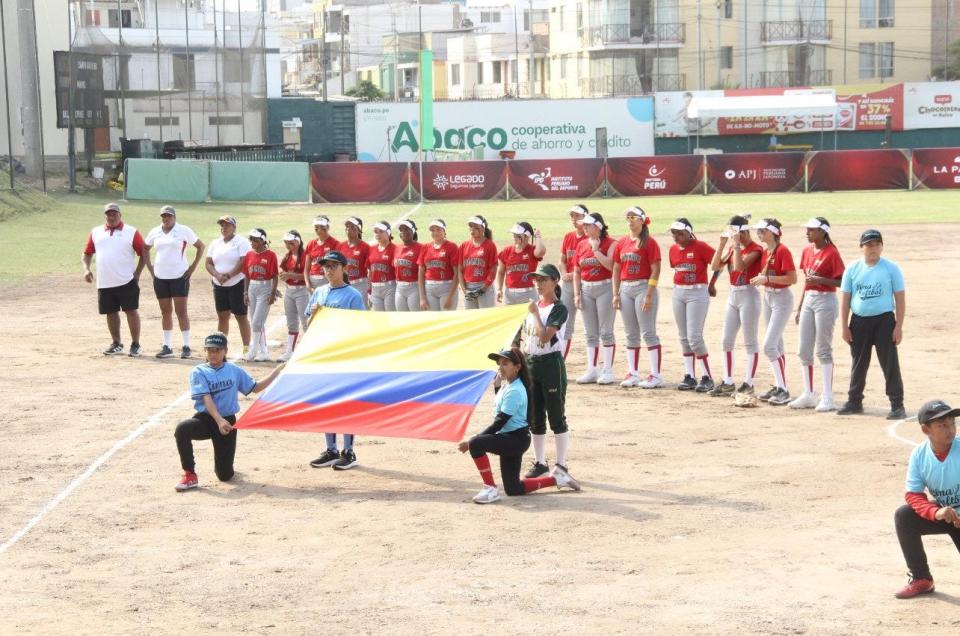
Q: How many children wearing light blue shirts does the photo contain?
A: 5